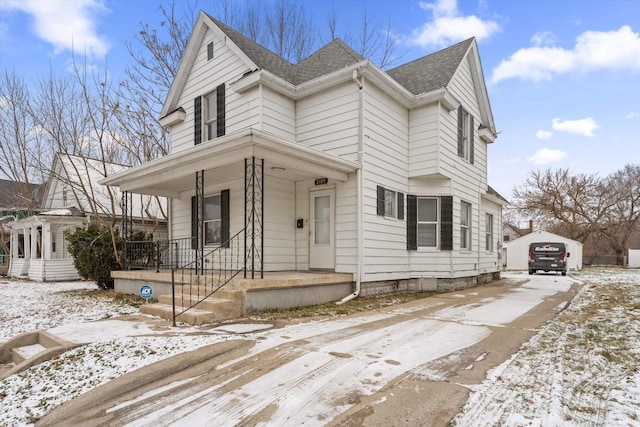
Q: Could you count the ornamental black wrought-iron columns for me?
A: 3